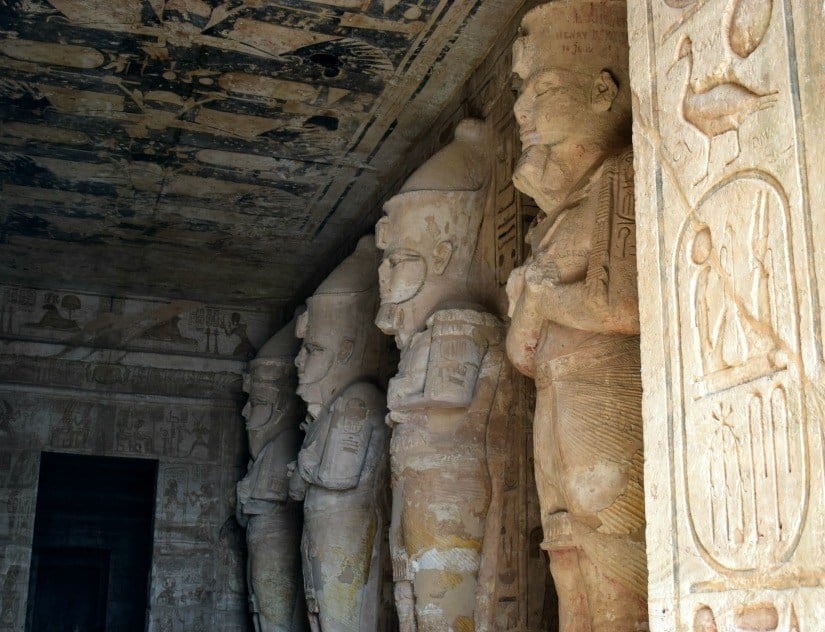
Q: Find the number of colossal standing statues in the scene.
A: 4